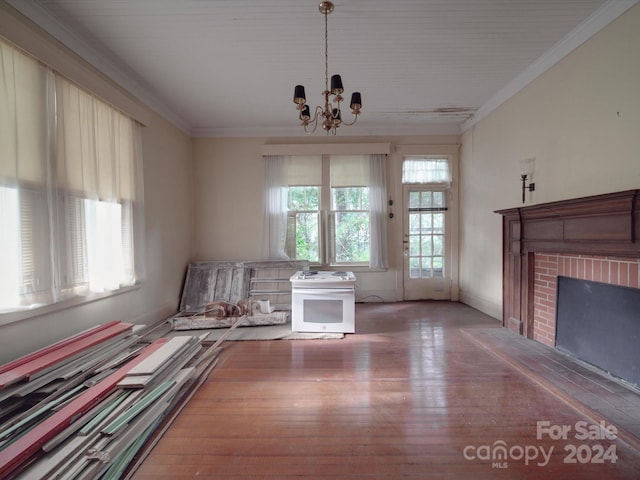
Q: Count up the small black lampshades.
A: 5